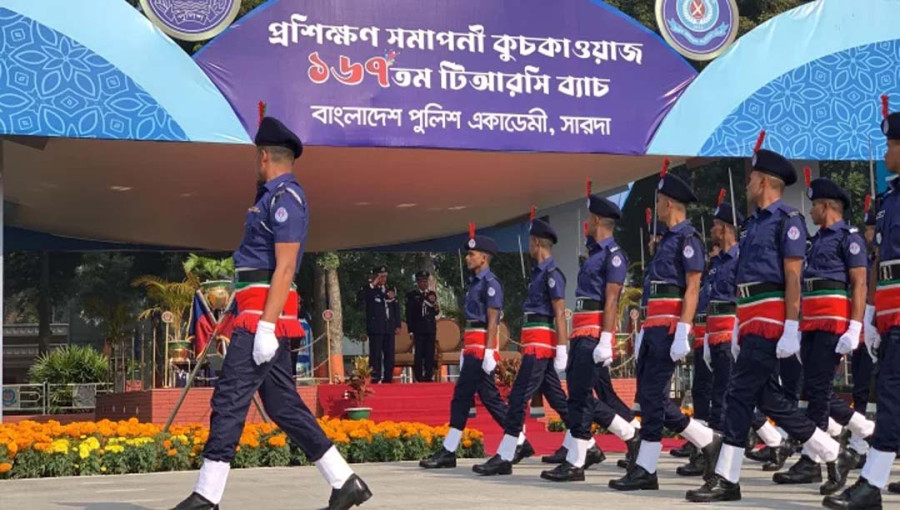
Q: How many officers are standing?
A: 2